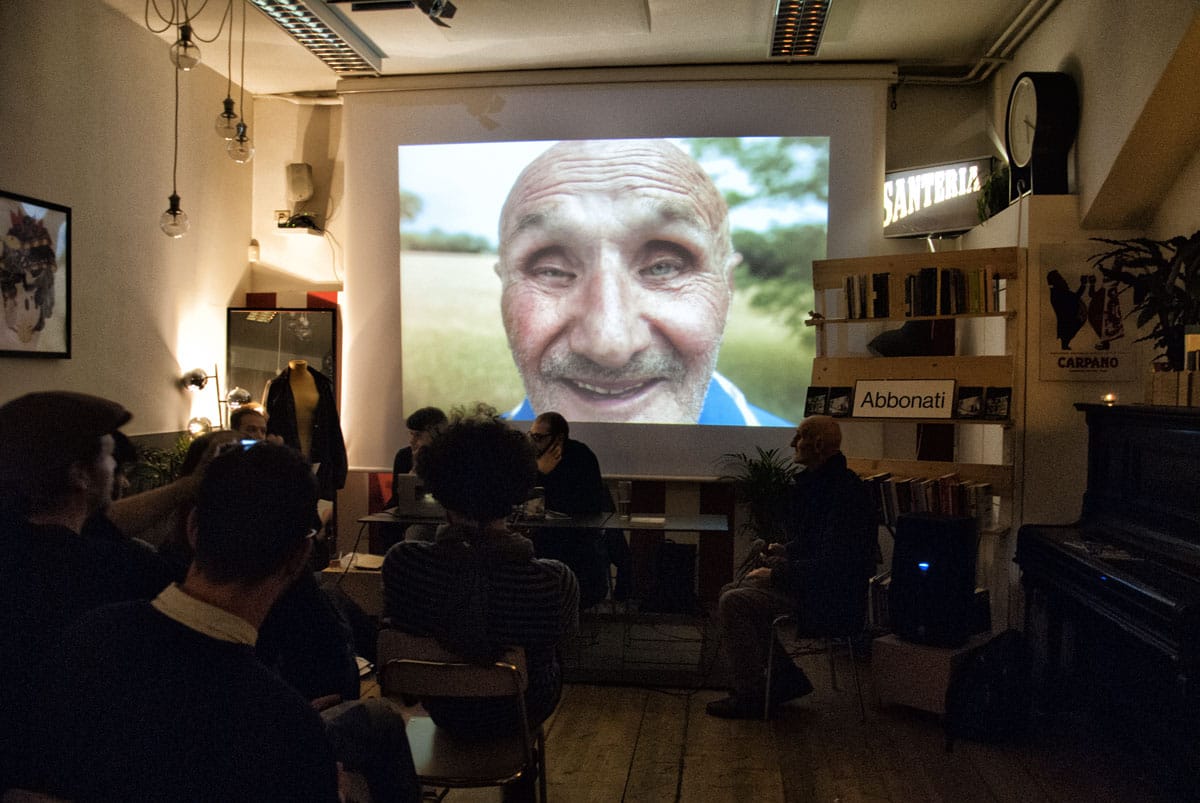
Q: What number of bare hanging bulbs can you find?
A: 4